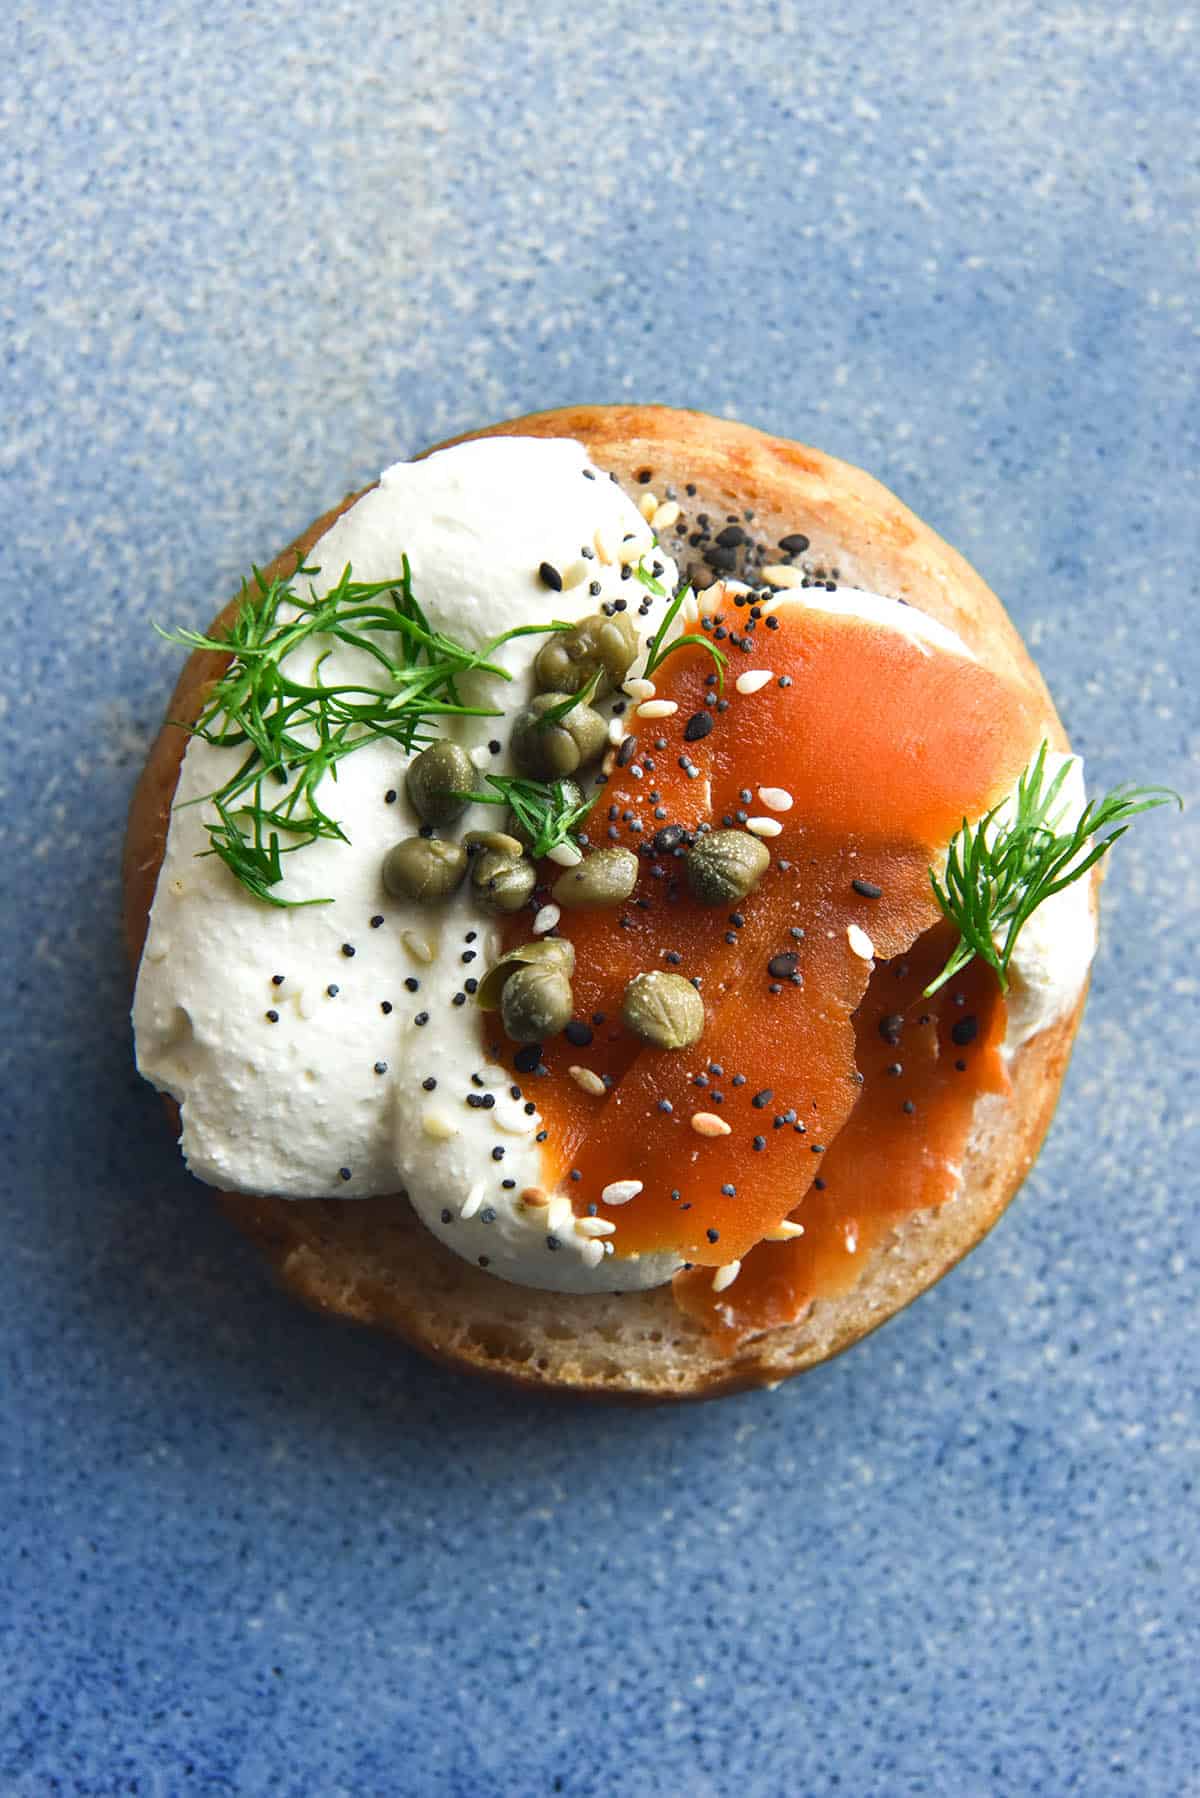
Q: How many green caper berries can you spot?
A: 10